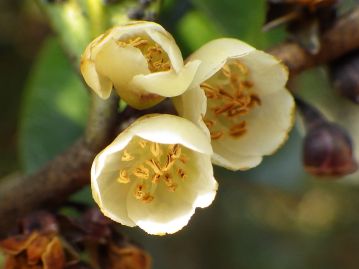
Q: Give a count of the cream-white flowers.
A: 3